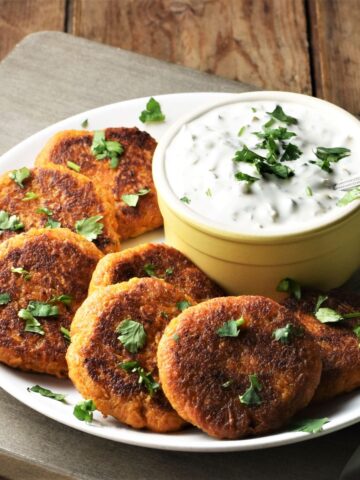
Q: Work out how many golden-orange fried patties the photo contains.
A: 7